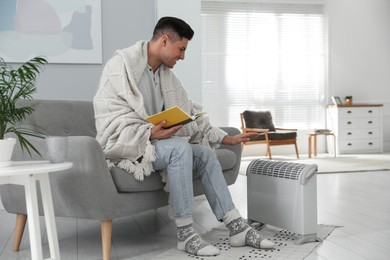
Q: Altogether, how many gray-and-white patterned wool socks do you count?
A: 2